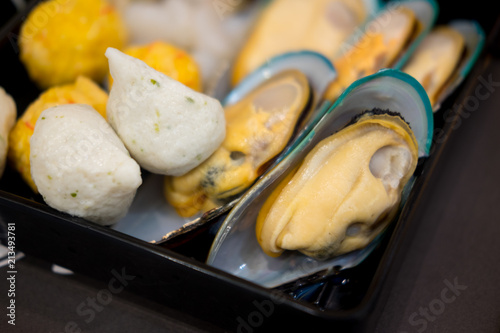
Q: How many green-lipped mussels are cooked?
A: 5